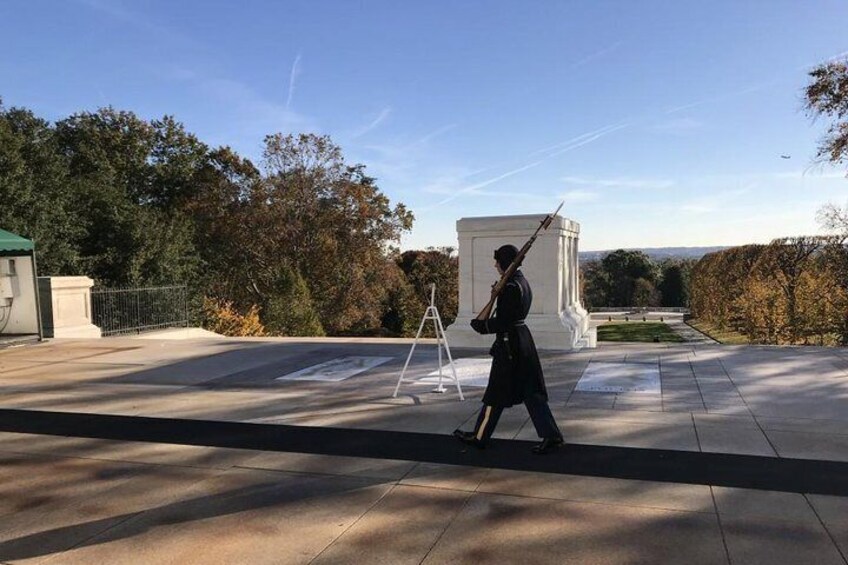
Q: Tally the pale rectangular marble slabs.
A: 3